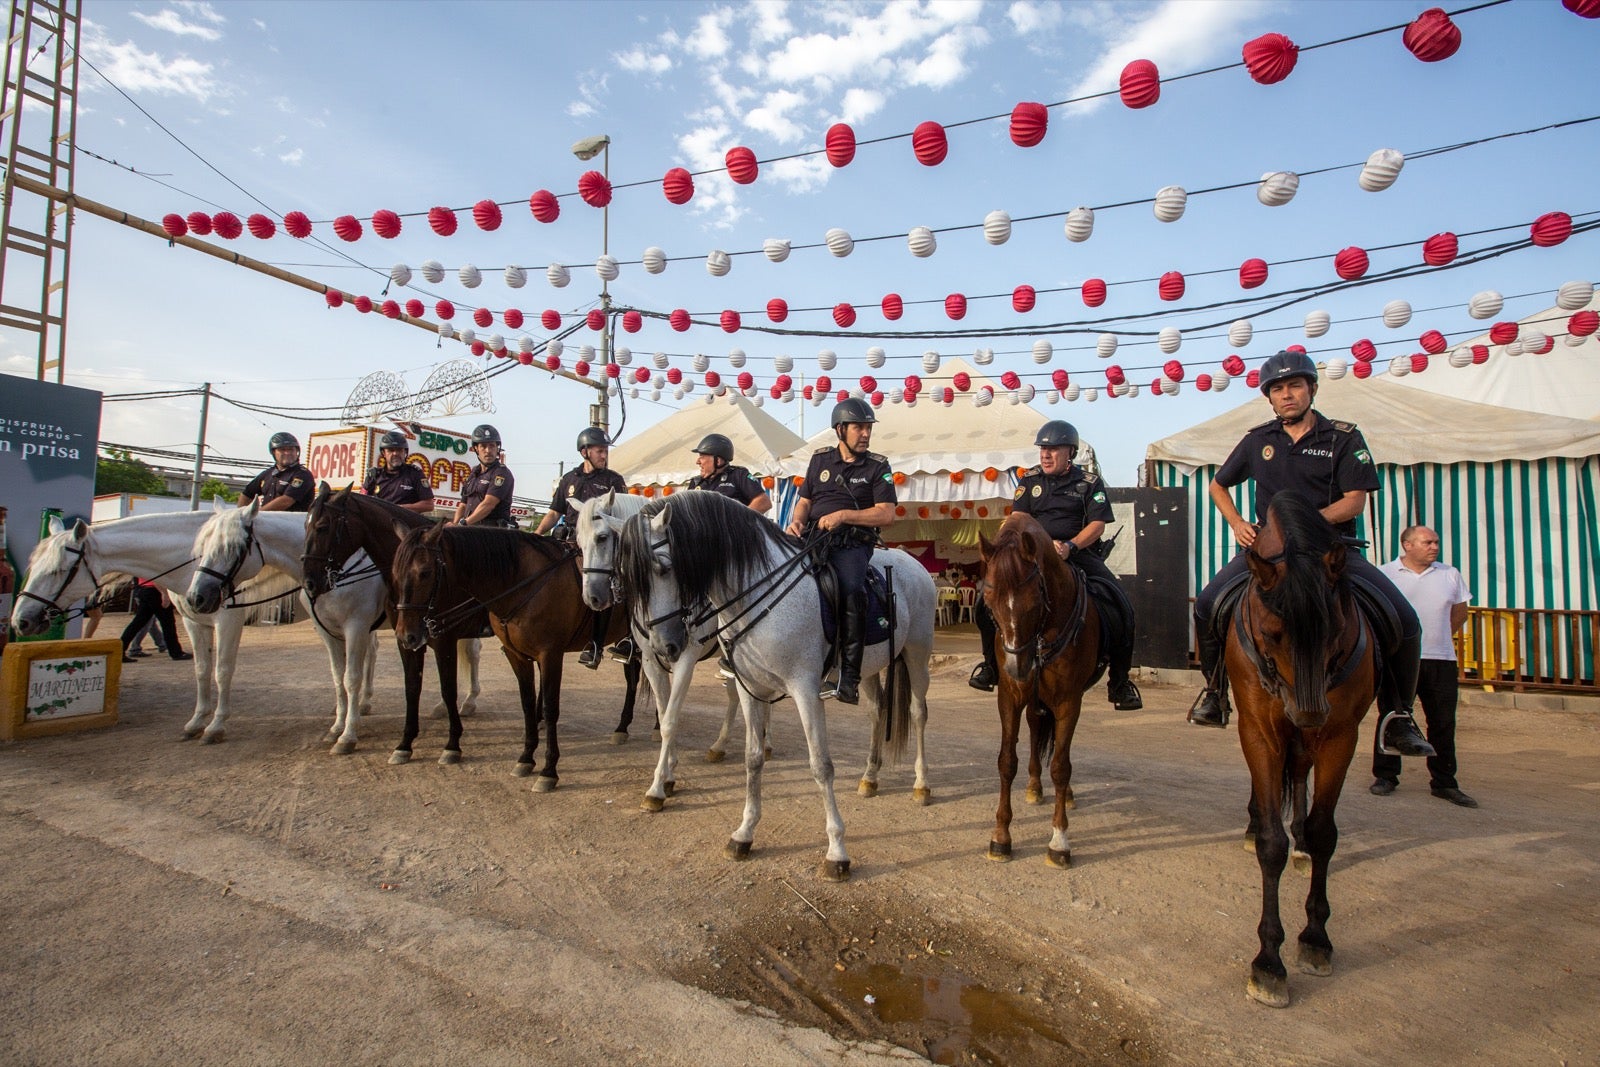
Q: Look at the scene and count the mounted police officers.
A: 8